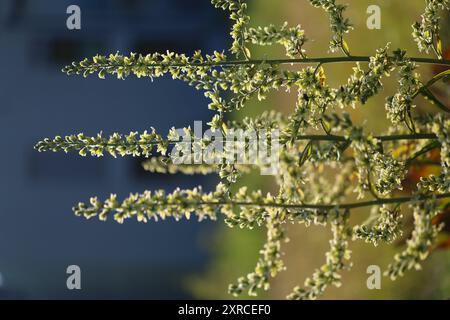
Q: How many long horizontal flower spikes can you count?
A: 3